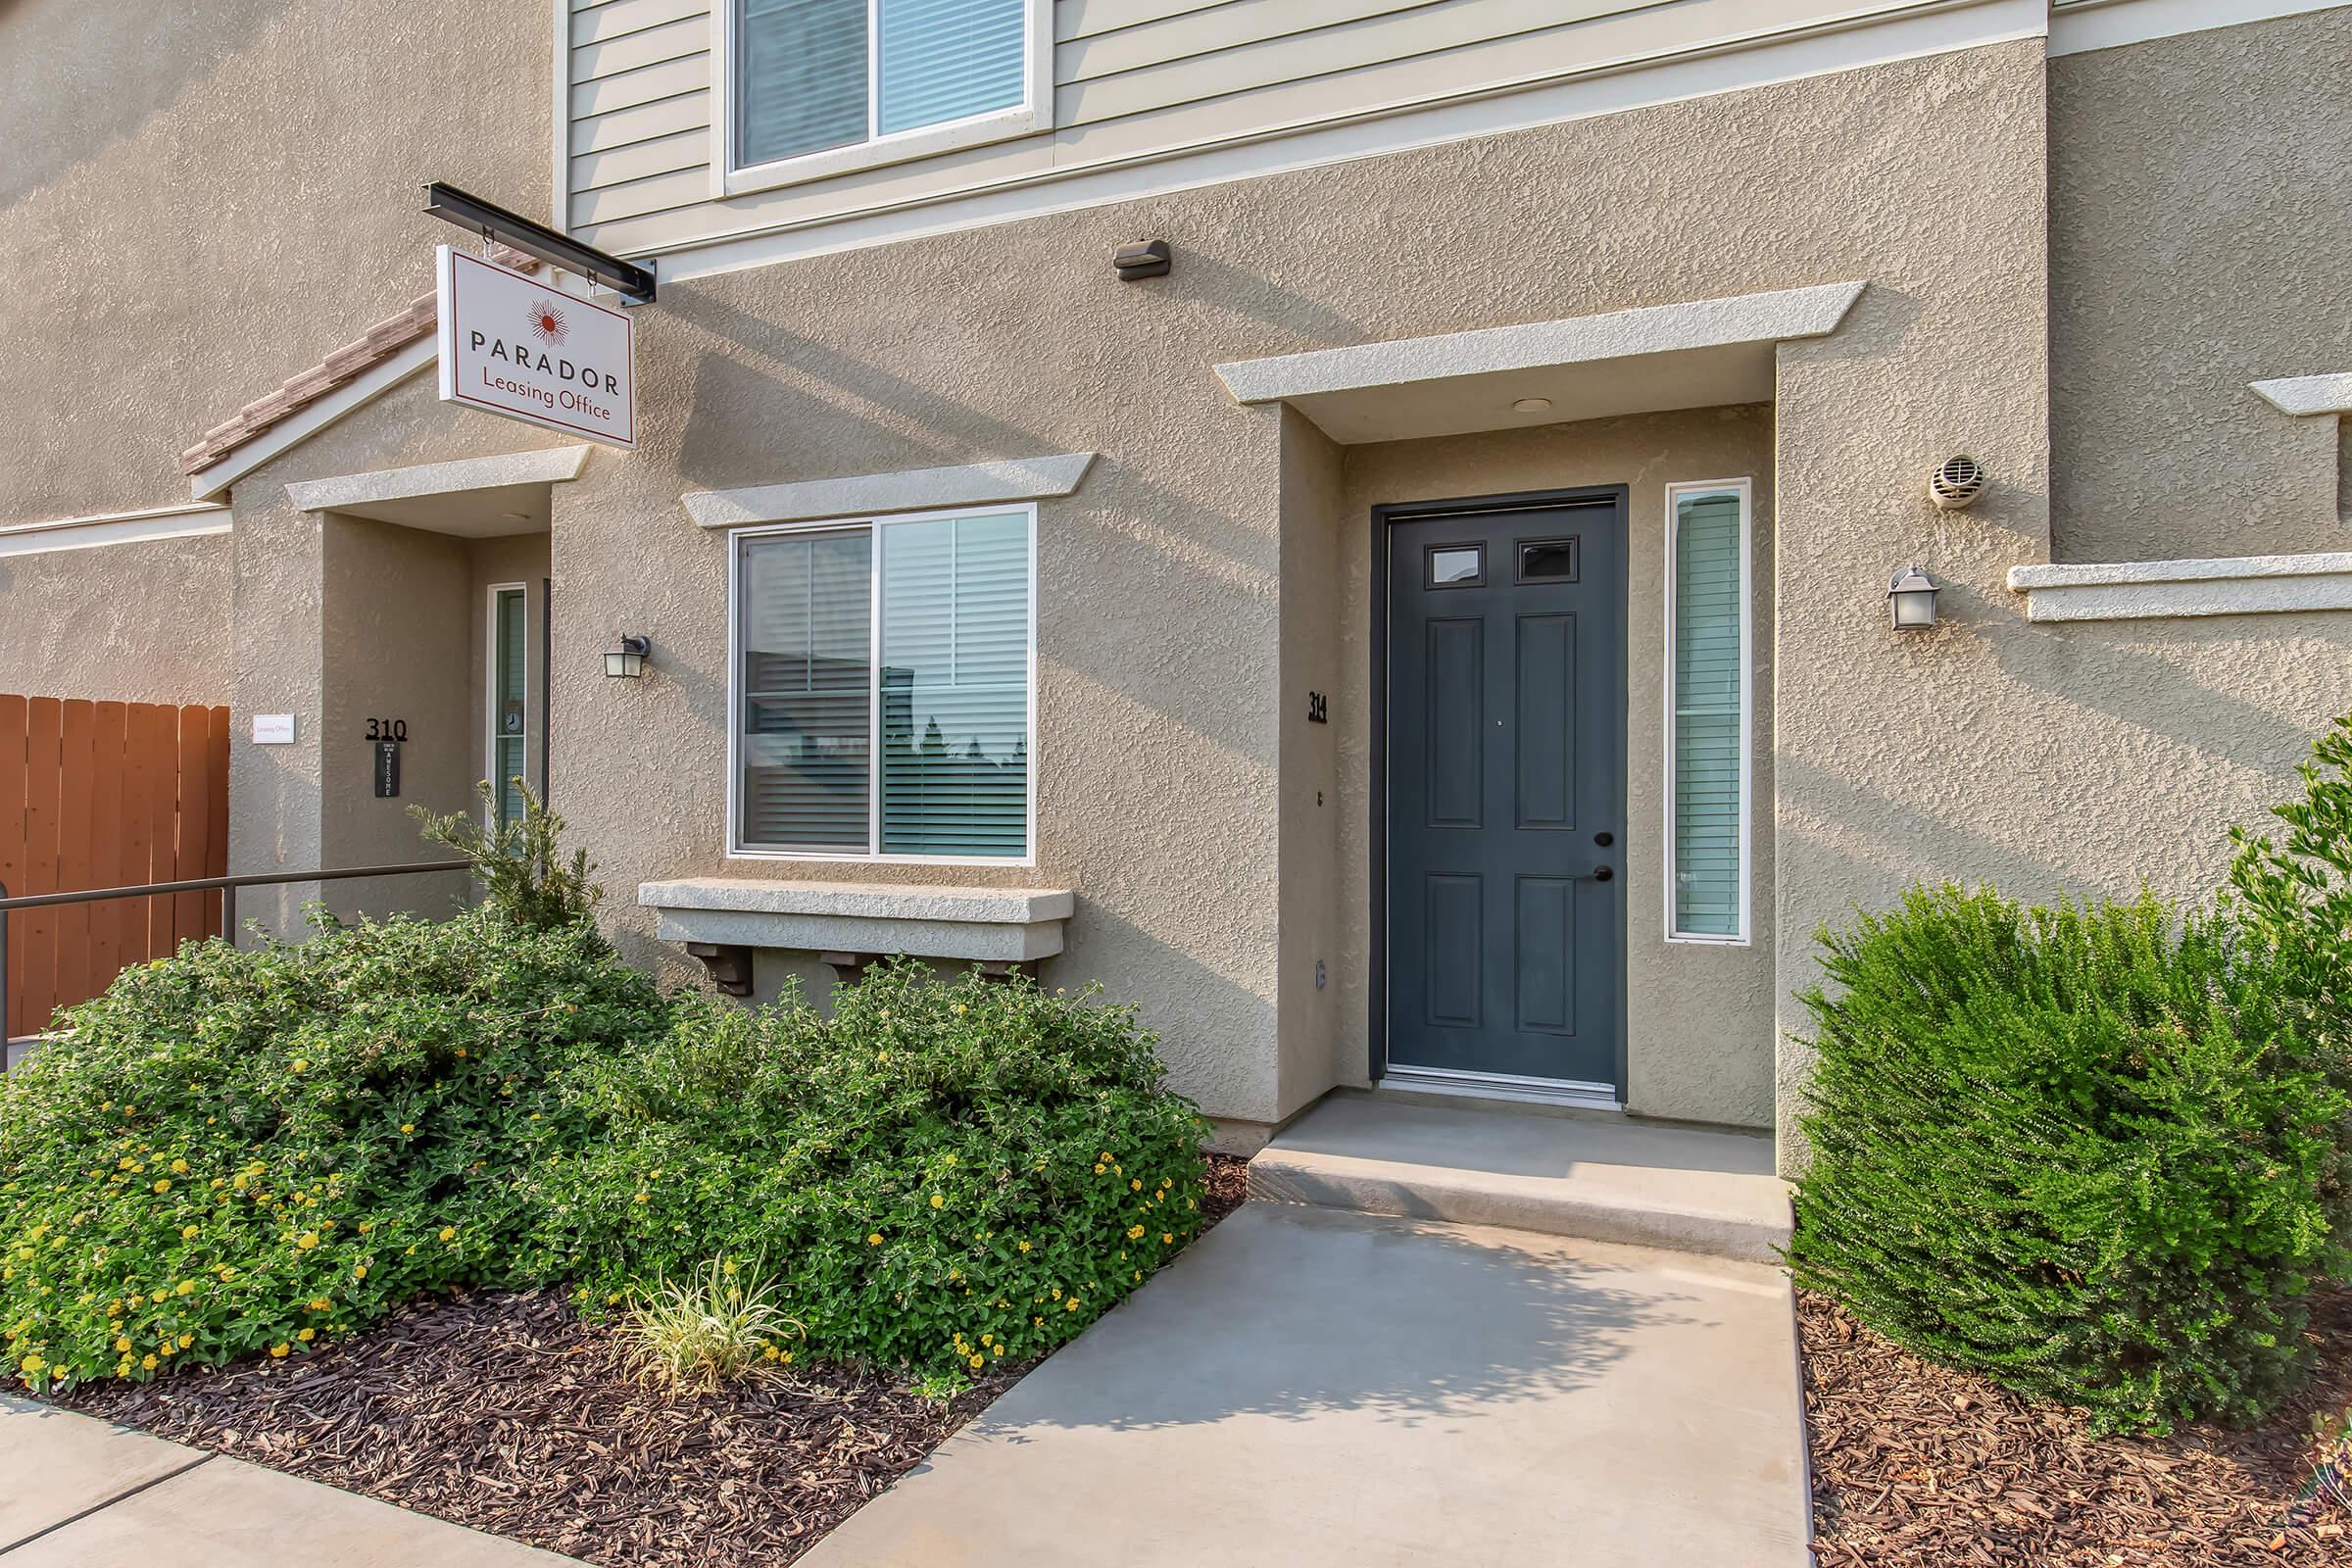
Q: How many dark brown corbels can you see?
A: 3